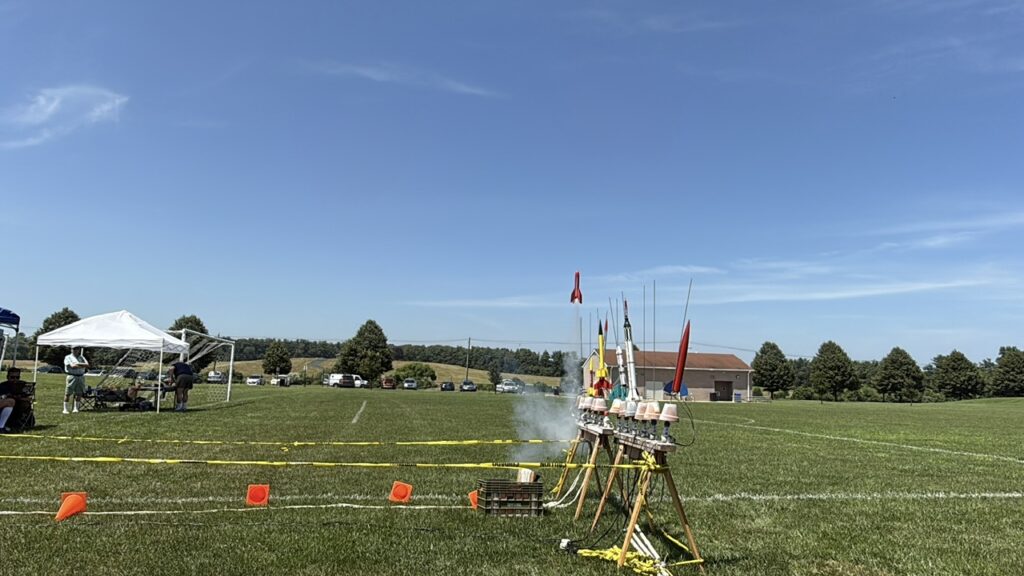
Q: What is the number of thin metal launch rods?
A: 10